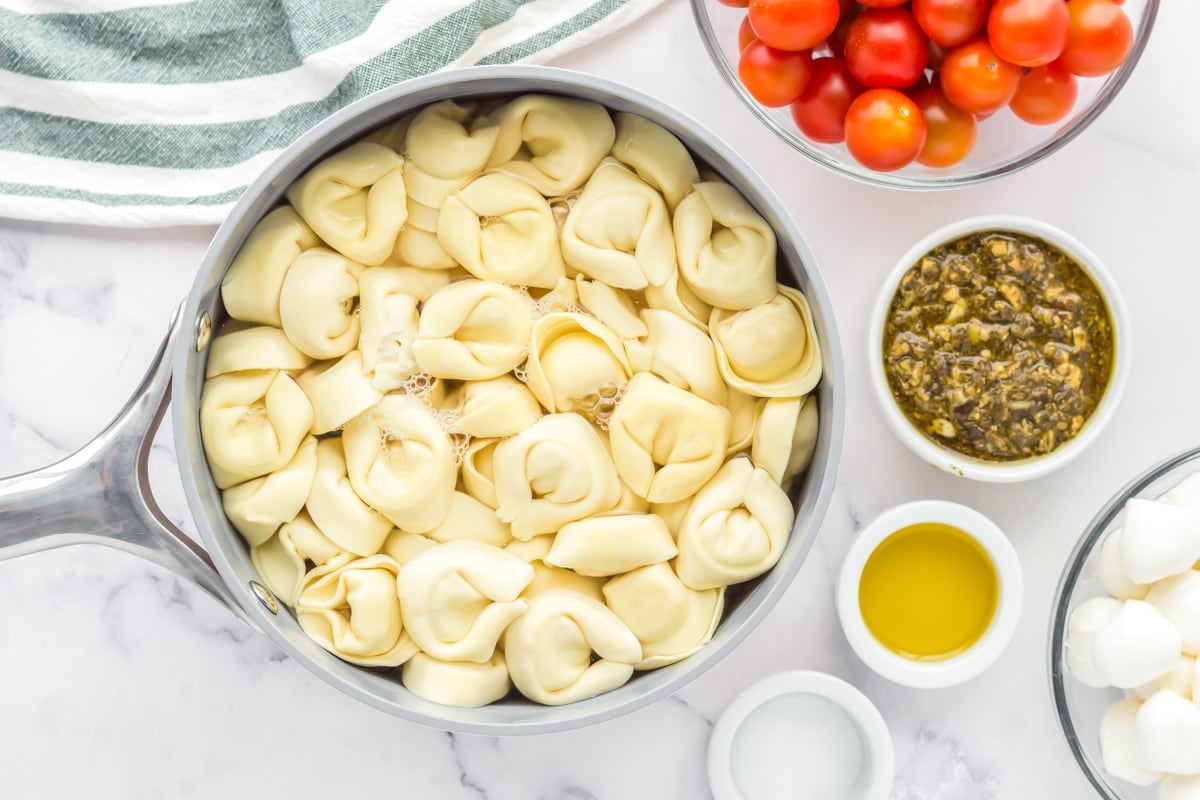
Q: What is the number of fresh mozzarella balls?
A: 11